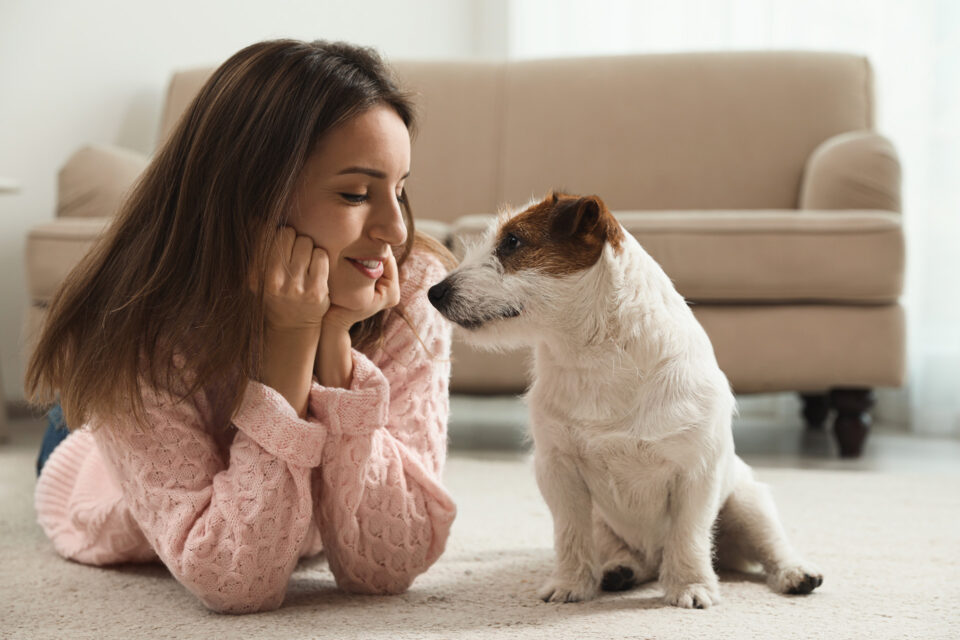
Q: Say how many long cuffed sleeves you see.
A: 2